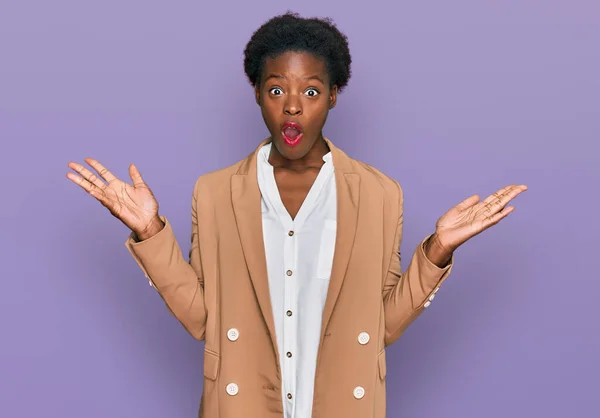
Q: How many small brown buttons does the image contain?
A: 5